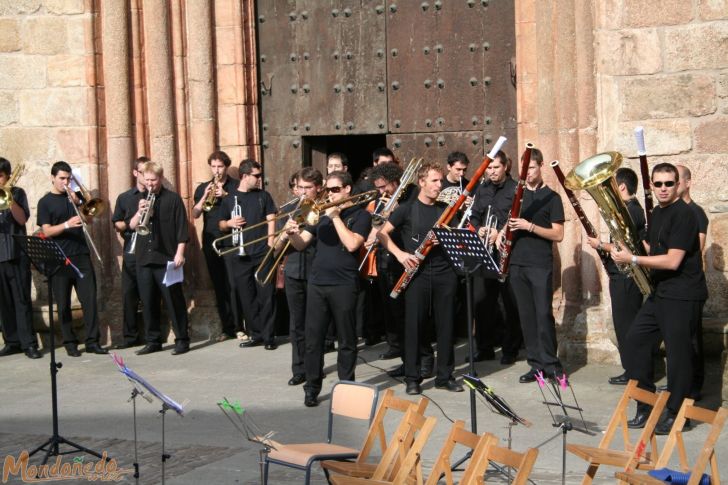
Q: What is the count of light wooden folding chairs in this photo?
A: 6